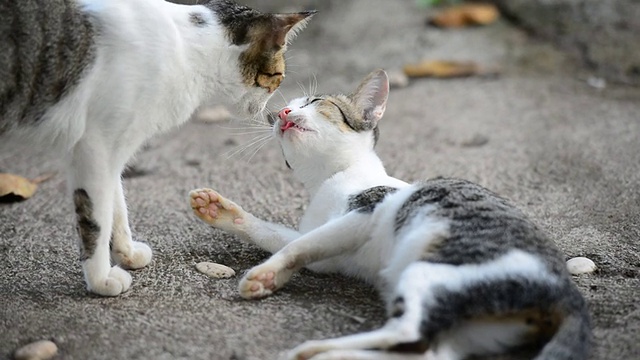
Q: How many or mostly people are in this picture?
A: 0